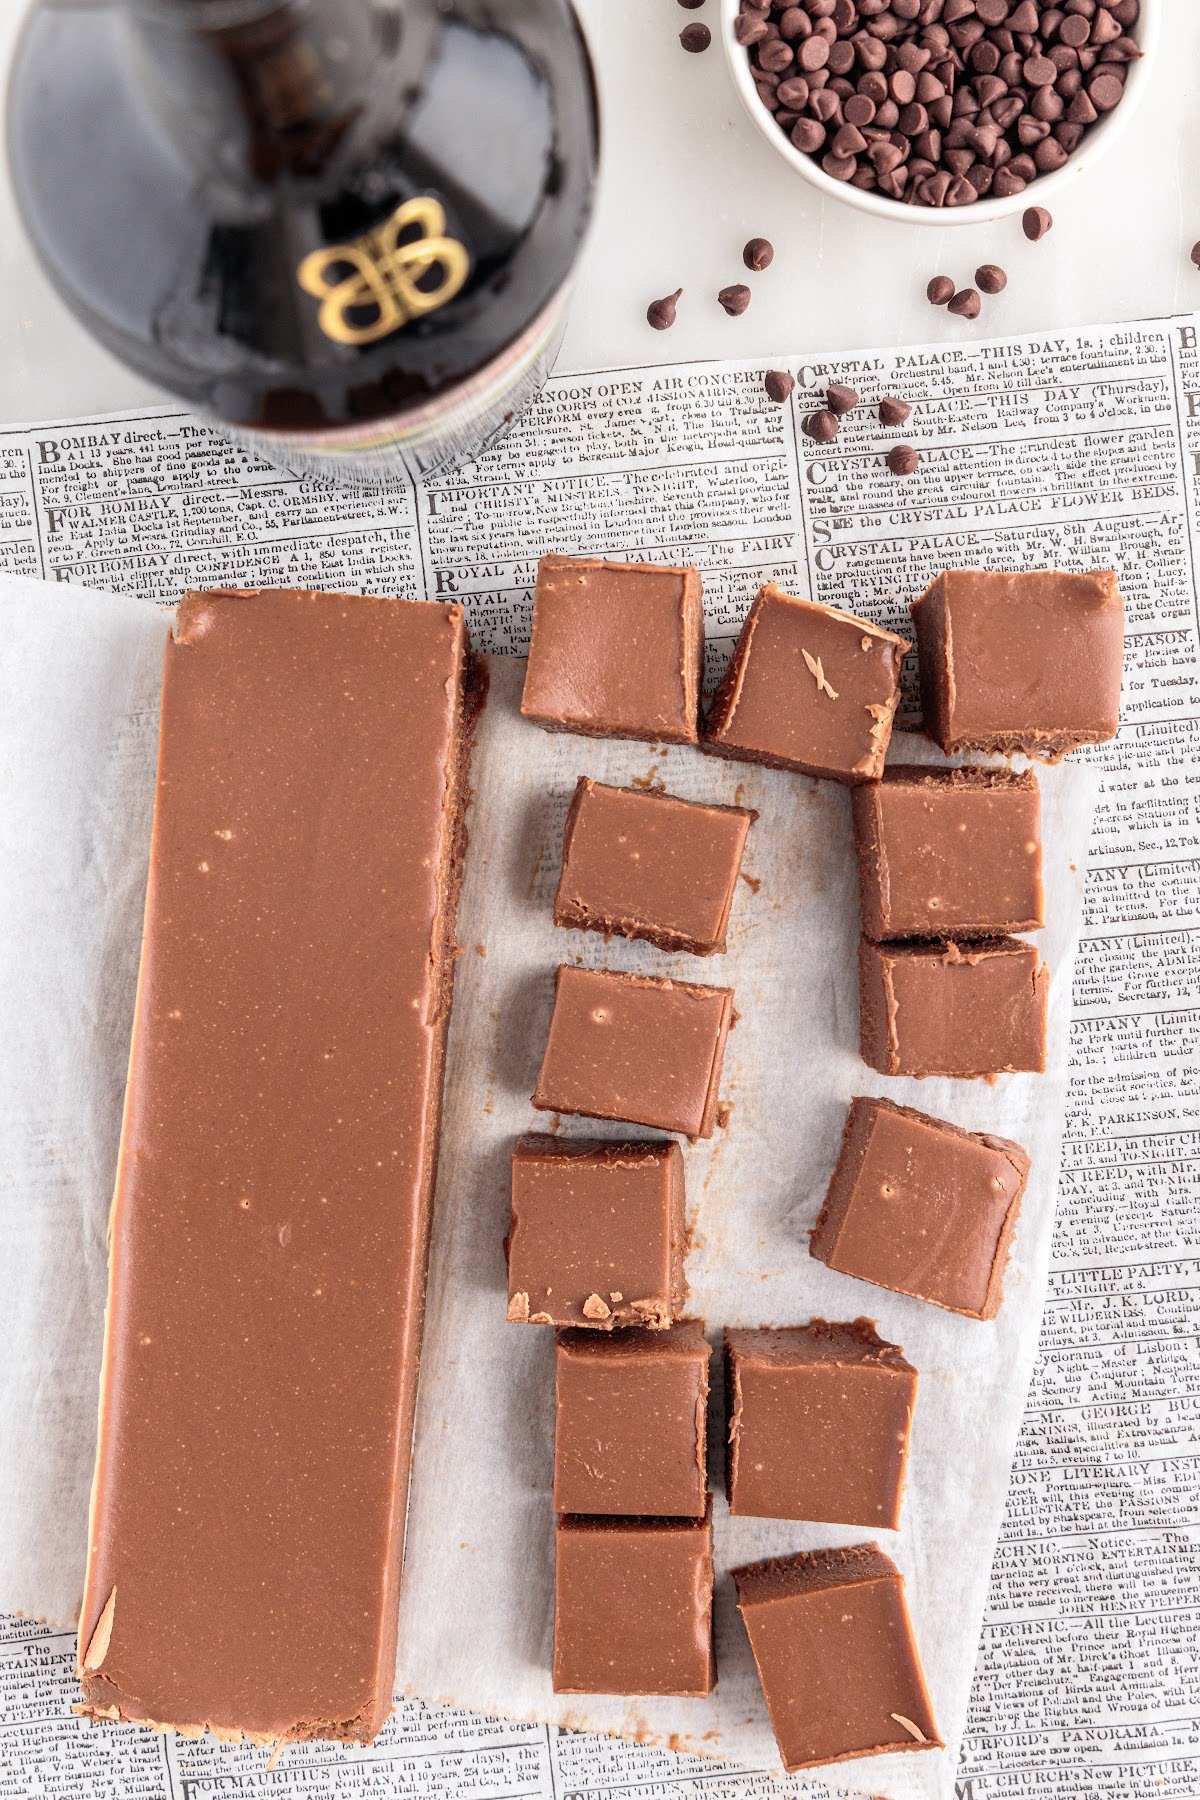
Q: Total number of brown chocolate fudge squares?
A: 13